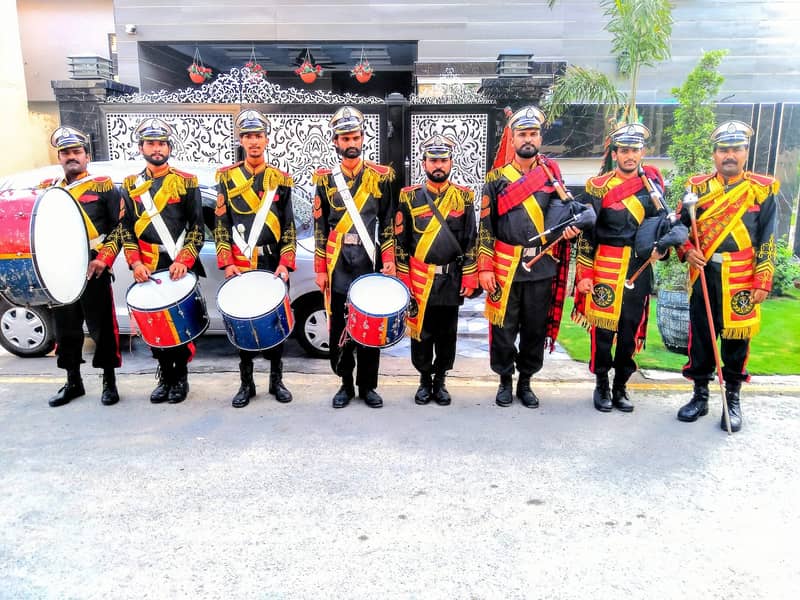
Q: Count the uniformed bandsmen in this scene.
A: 8